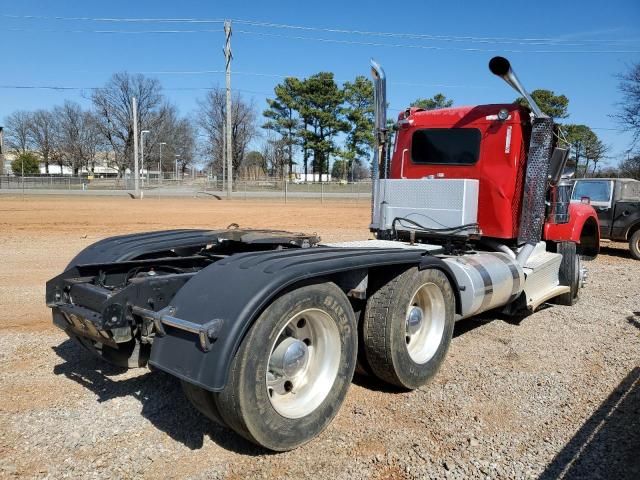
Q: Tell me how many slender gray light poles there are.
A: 3